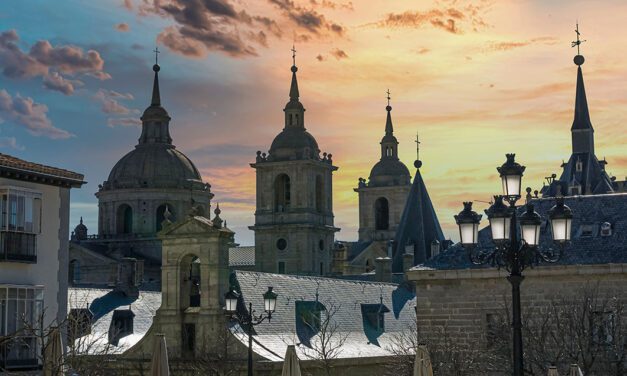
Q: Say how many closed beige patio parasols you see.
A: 6